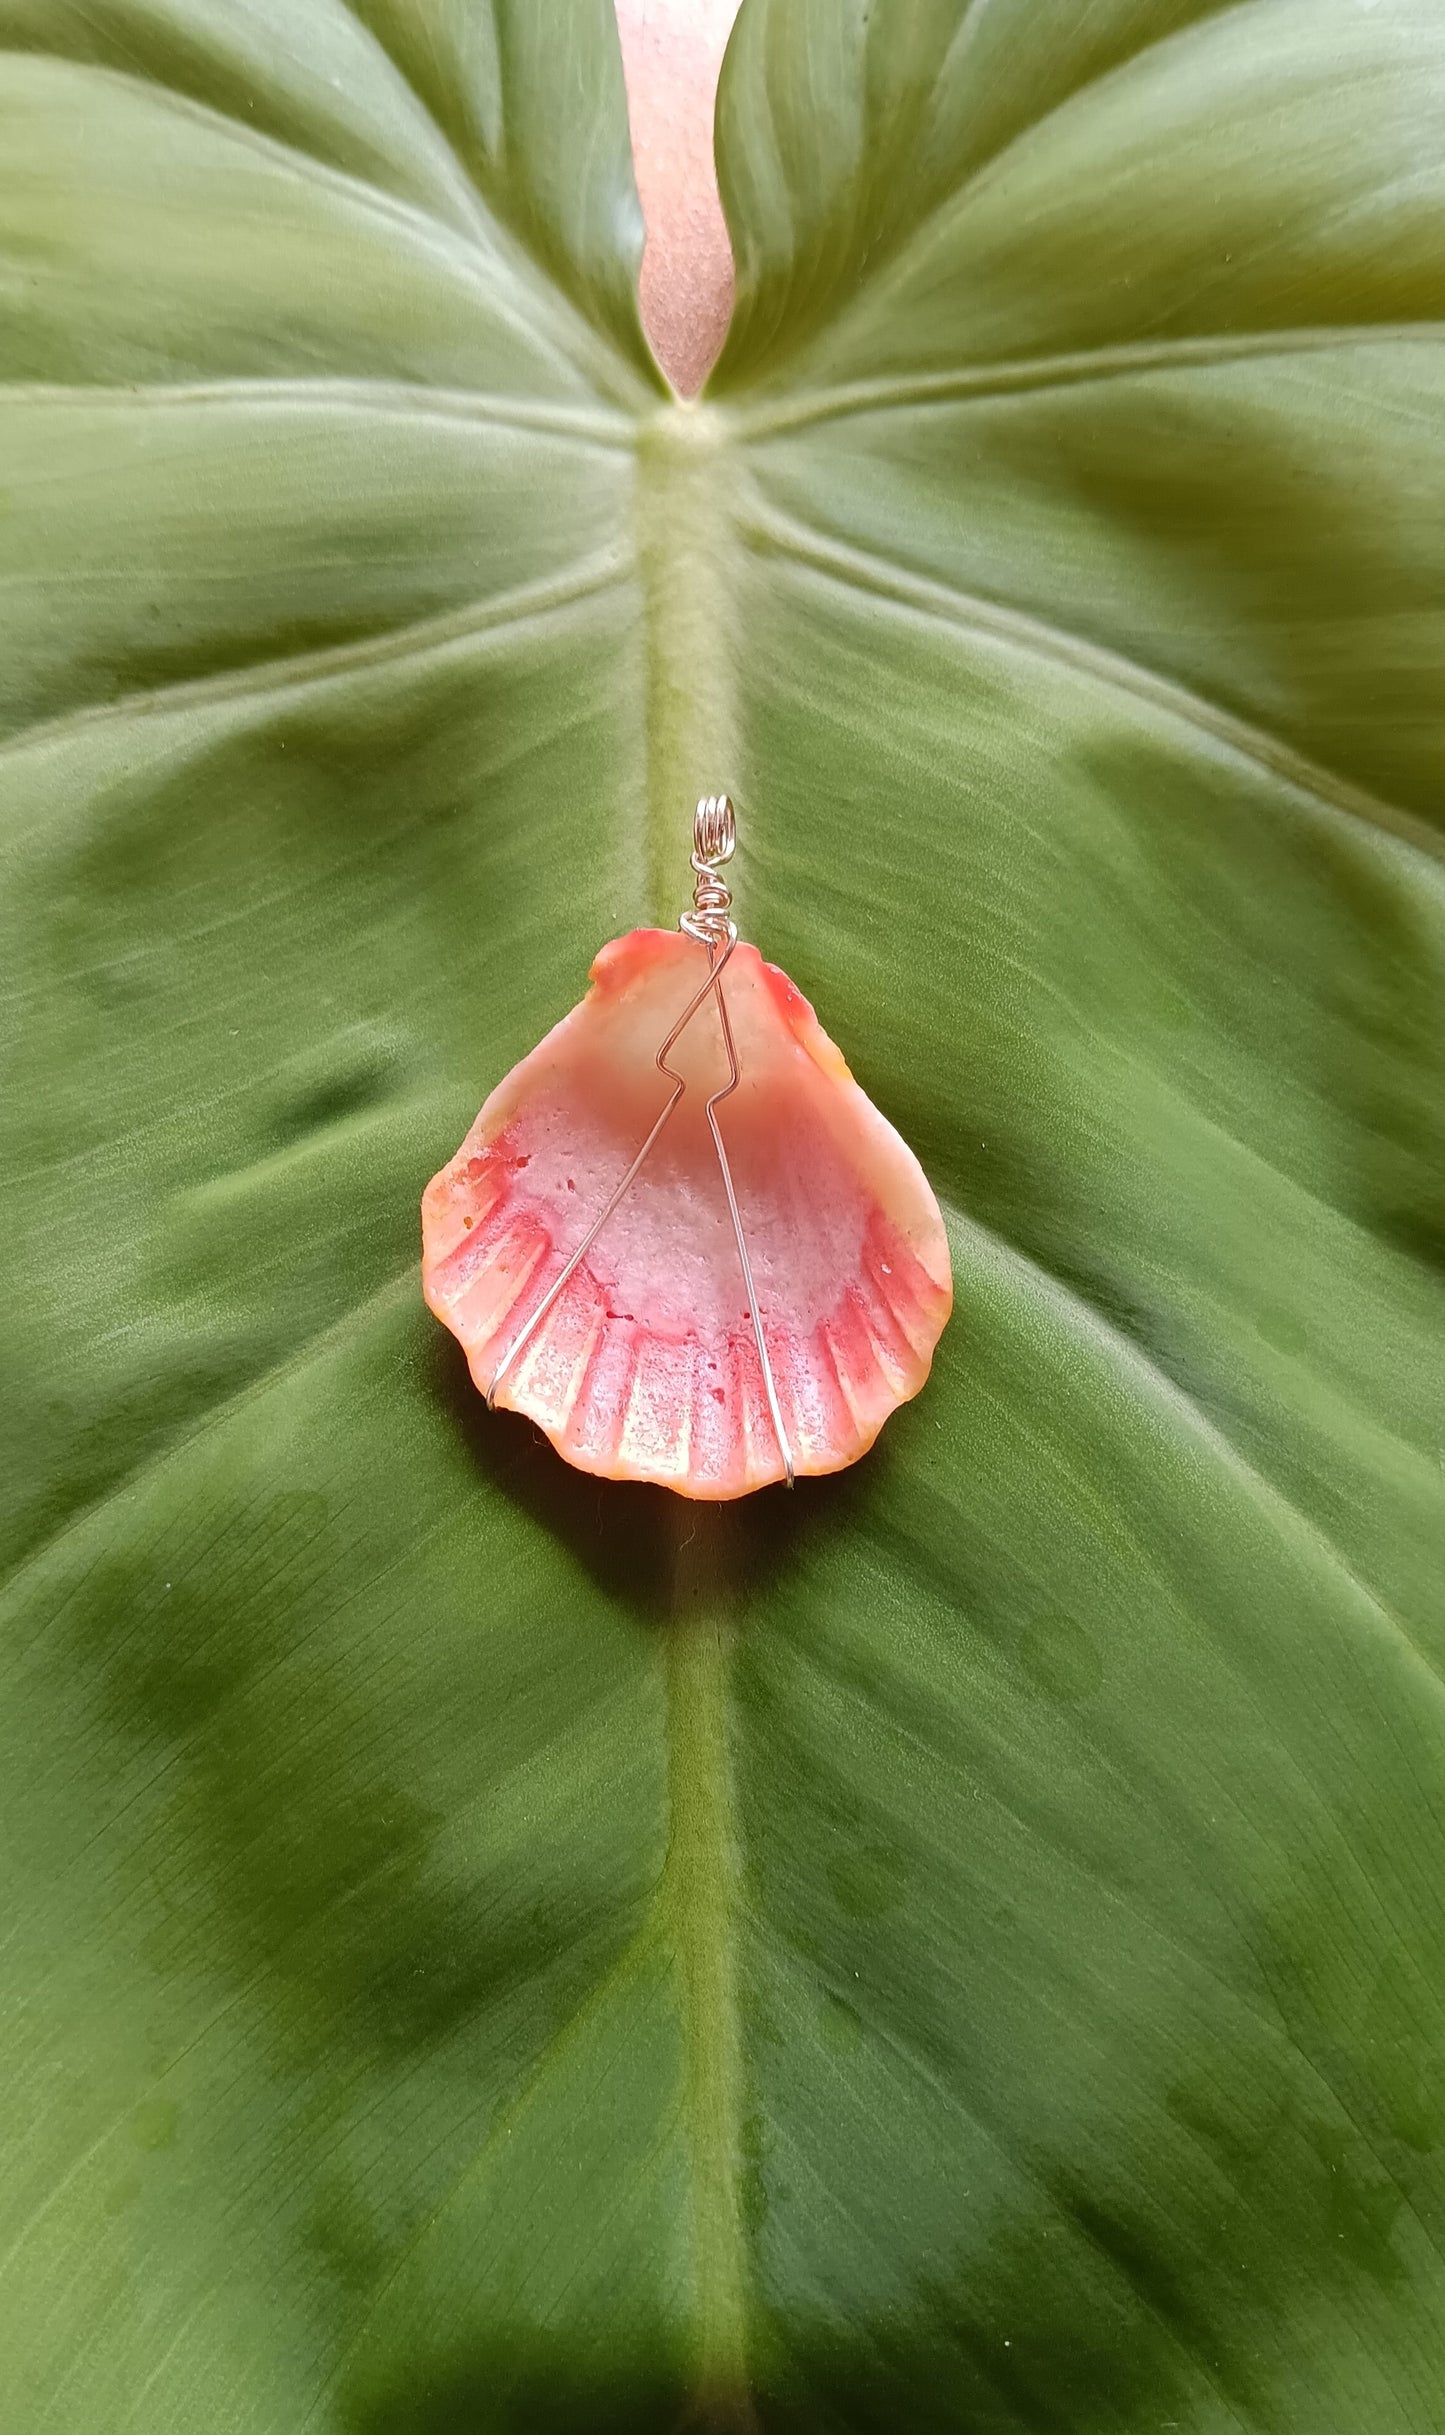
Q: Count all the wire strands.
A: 2